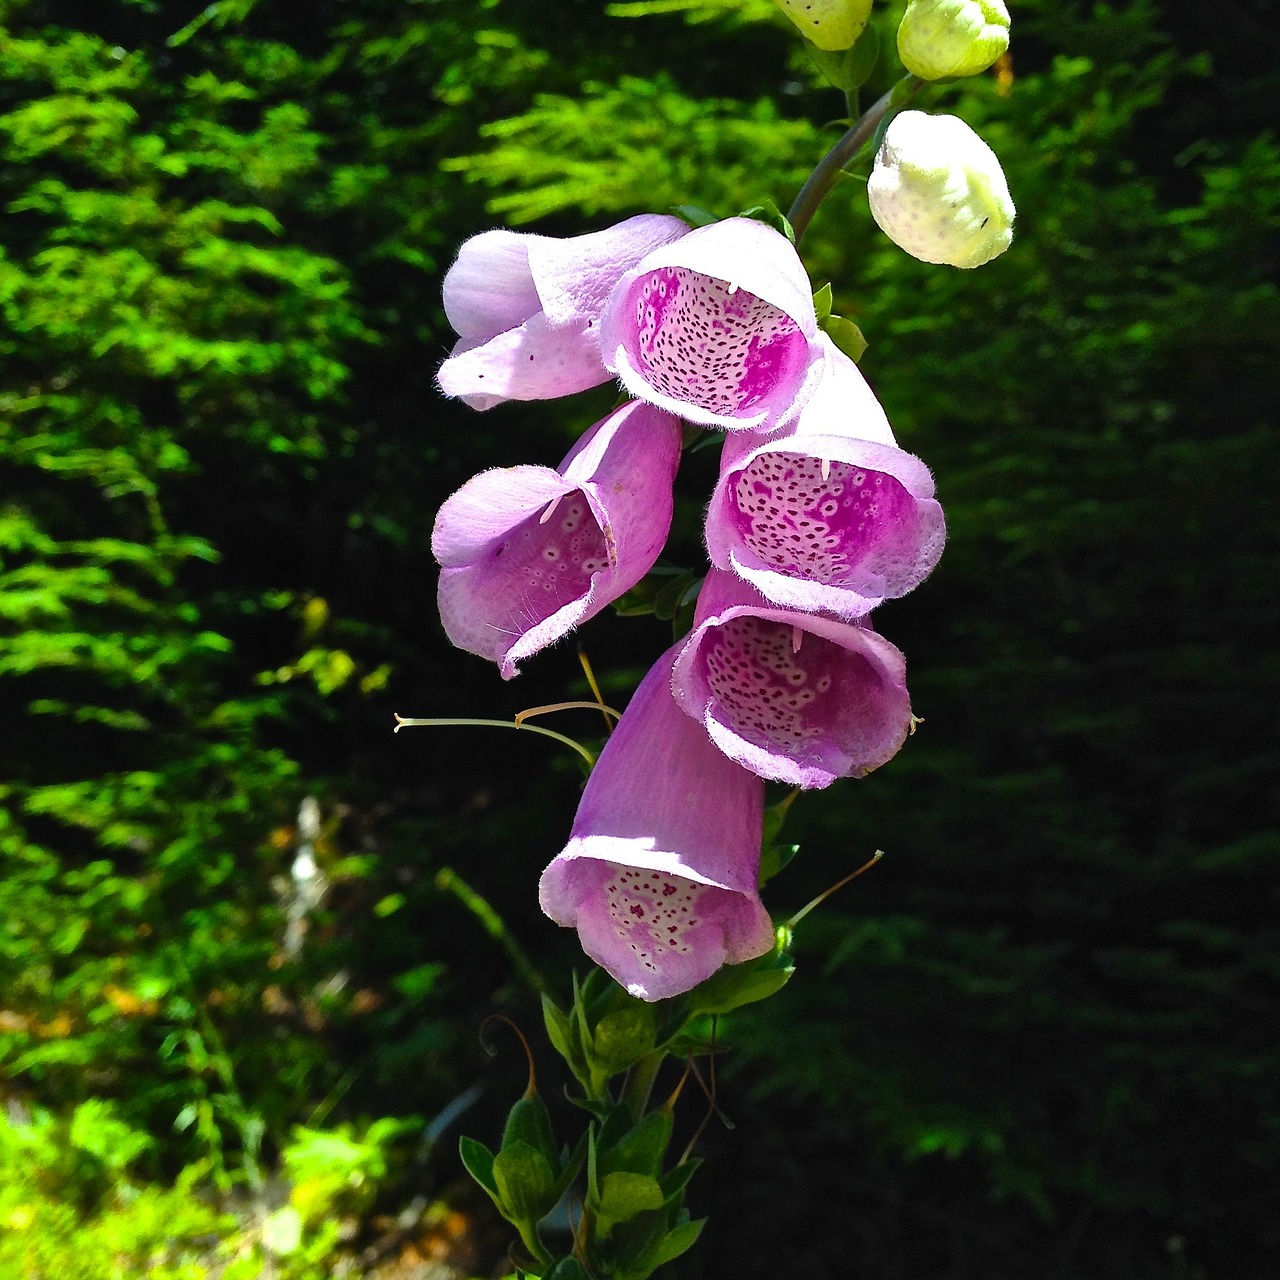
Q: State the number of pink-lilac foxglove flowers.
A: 6